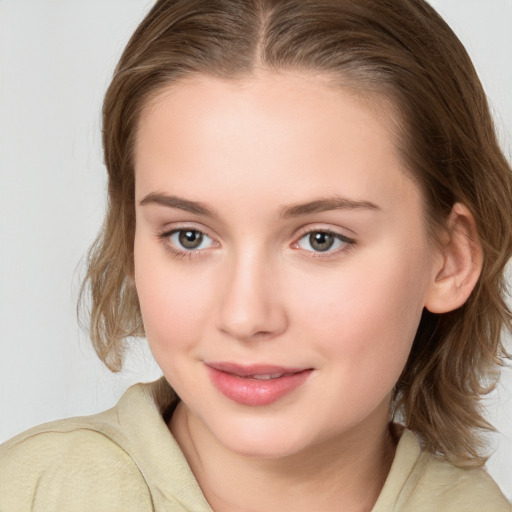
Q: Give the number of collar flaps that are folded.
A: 2